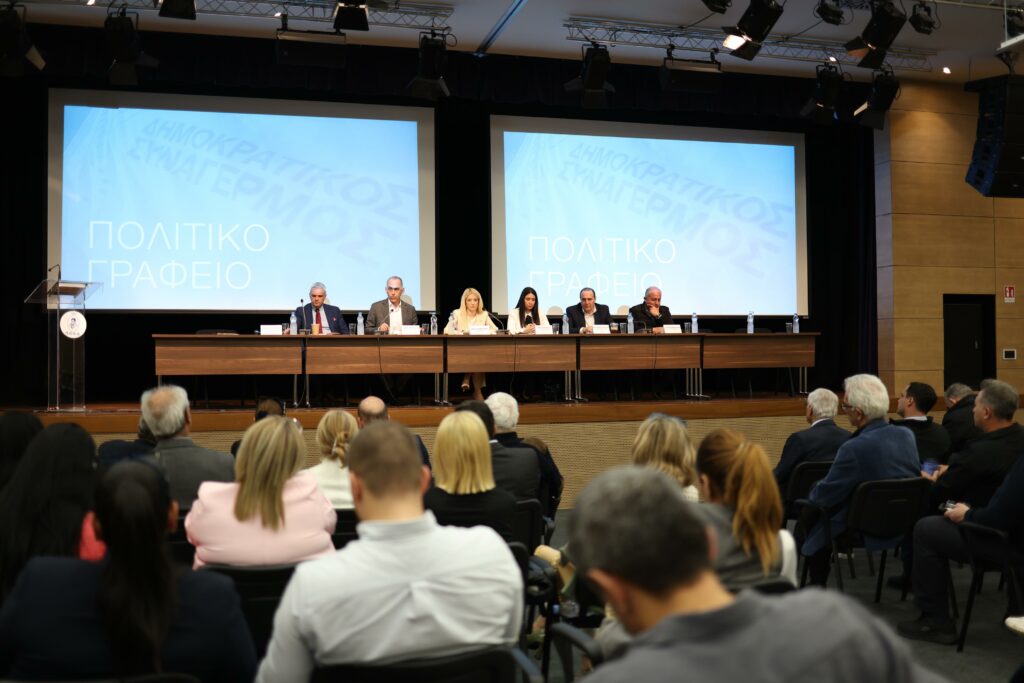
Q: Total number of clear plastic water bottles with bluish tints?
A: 8